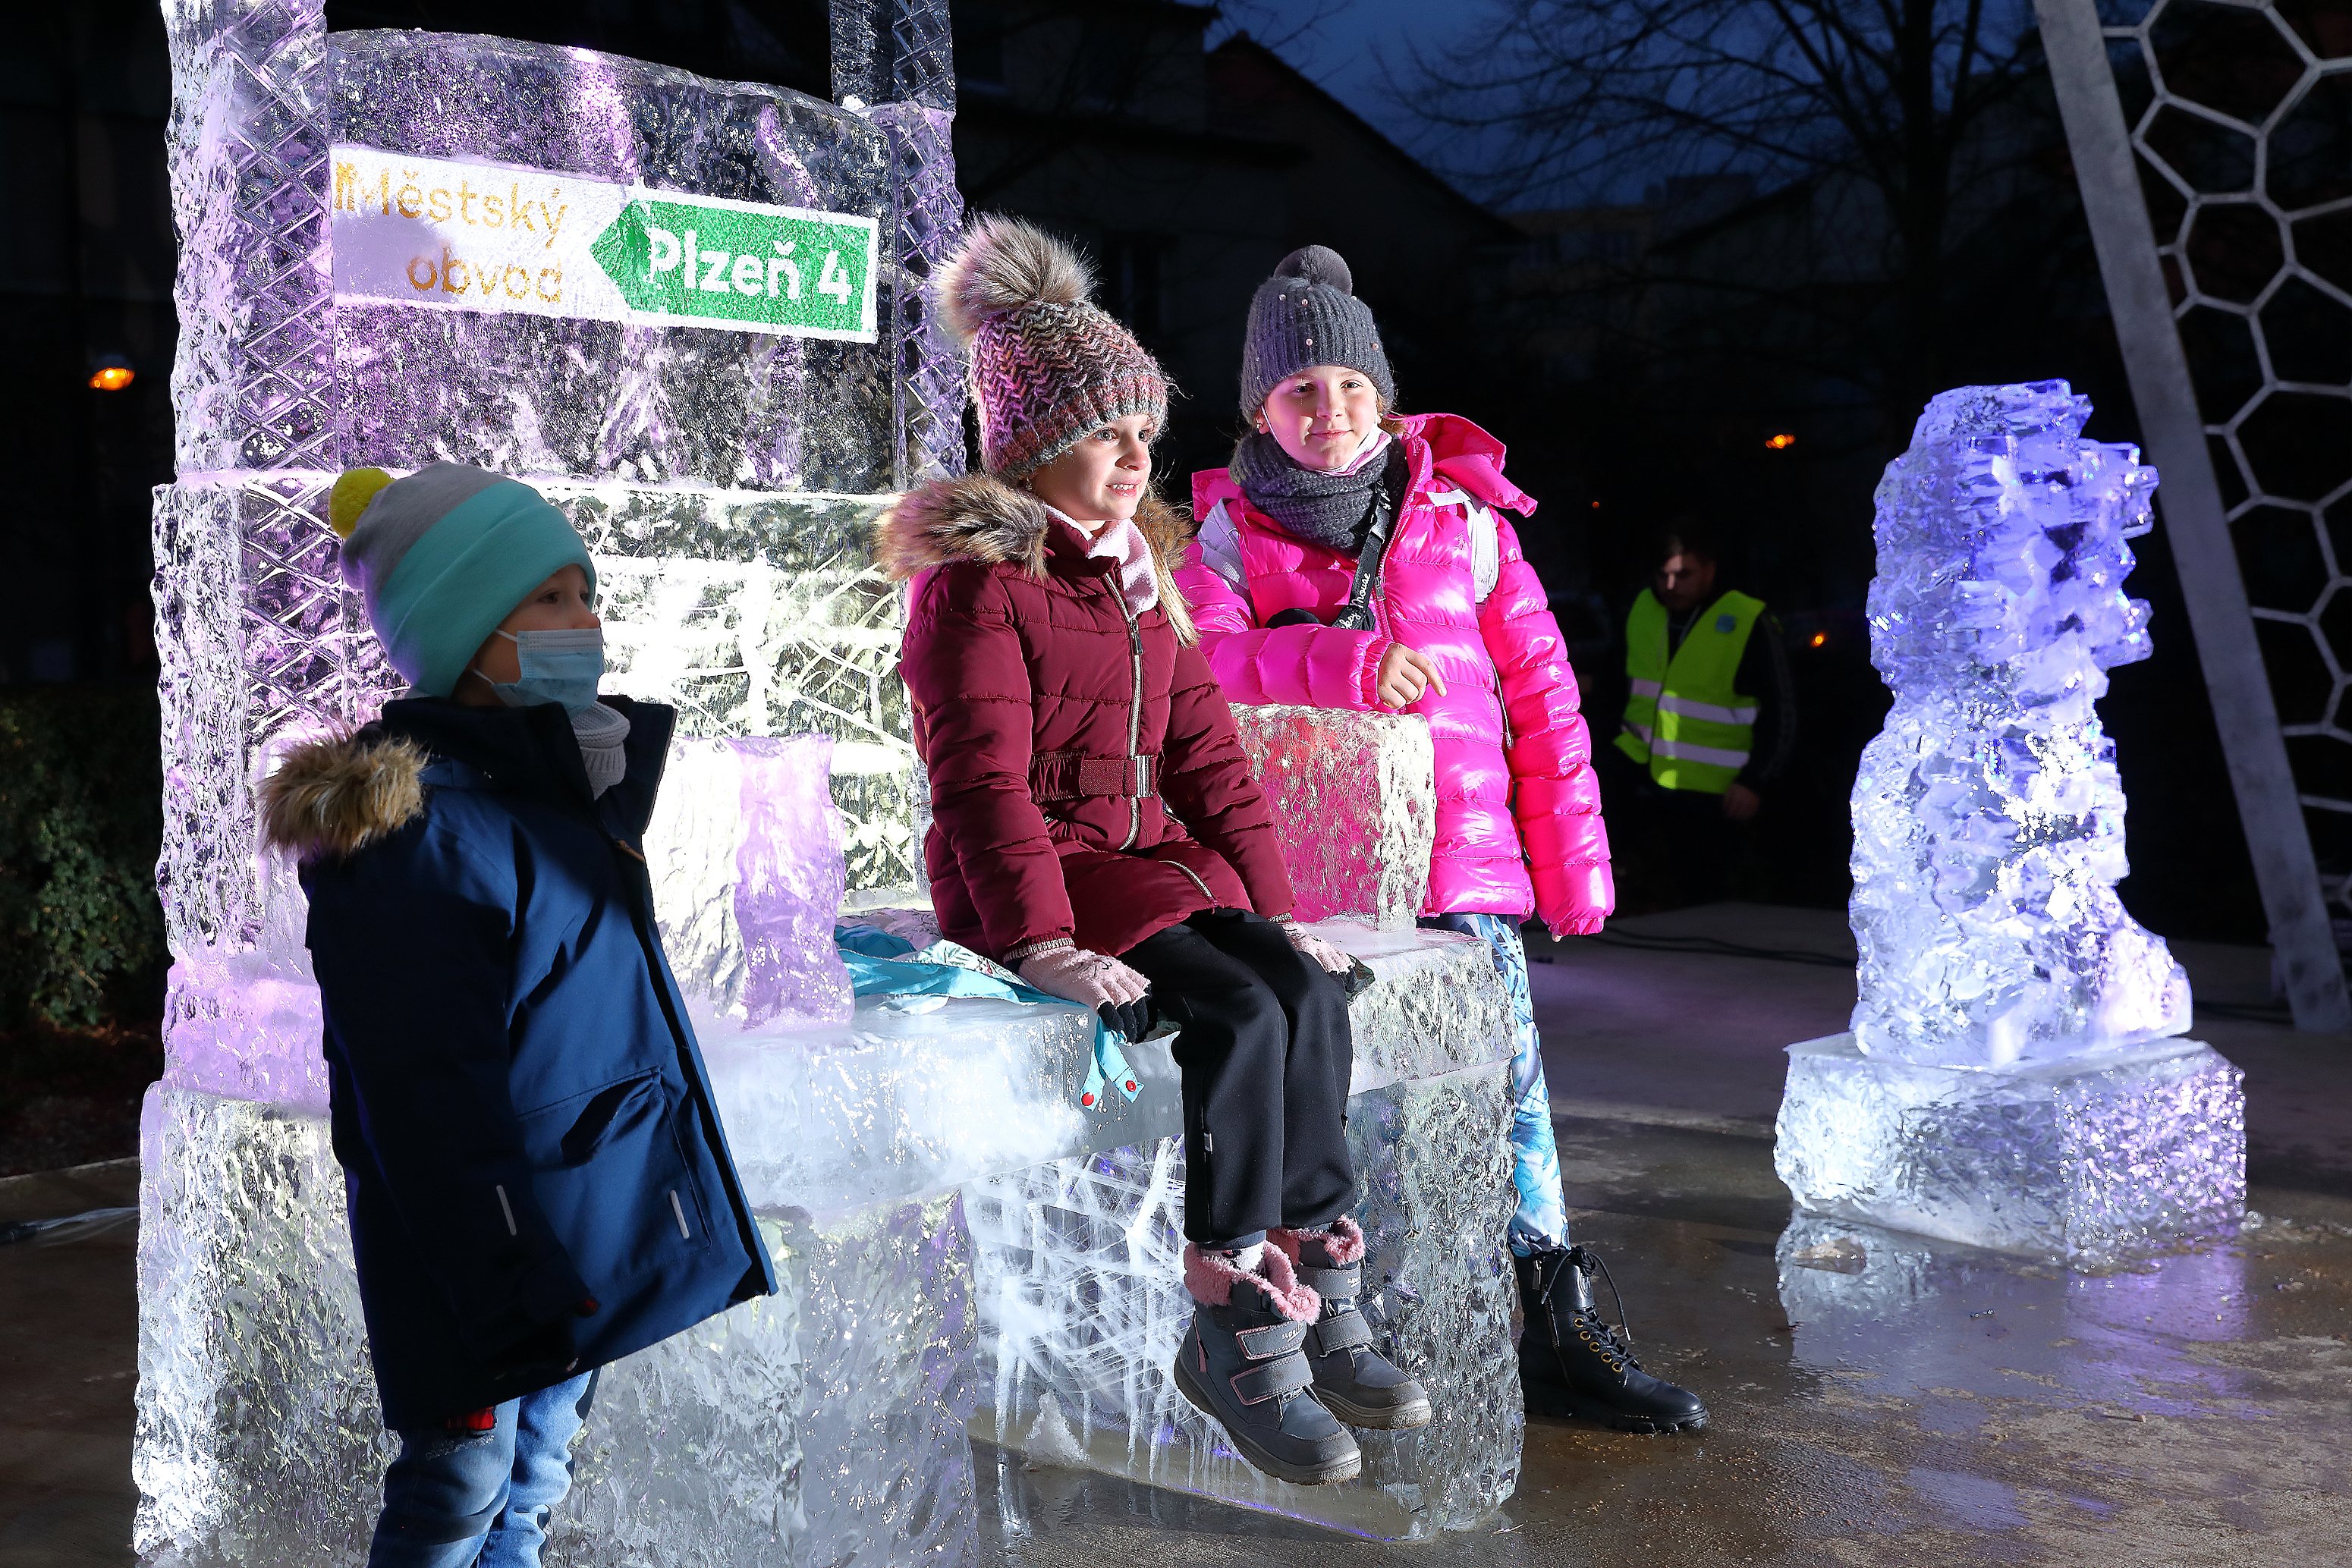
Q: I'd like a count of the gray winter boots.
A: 2